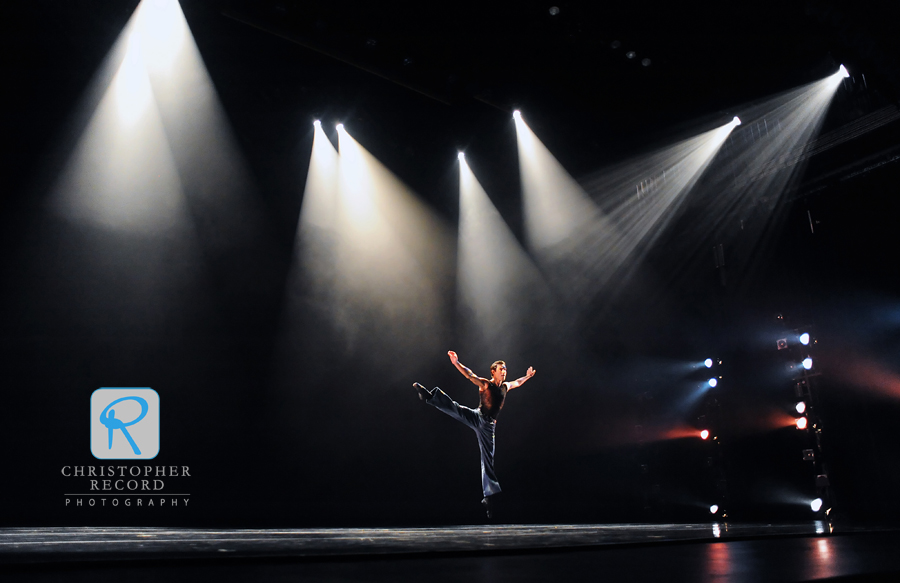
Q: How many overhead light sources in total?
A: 8